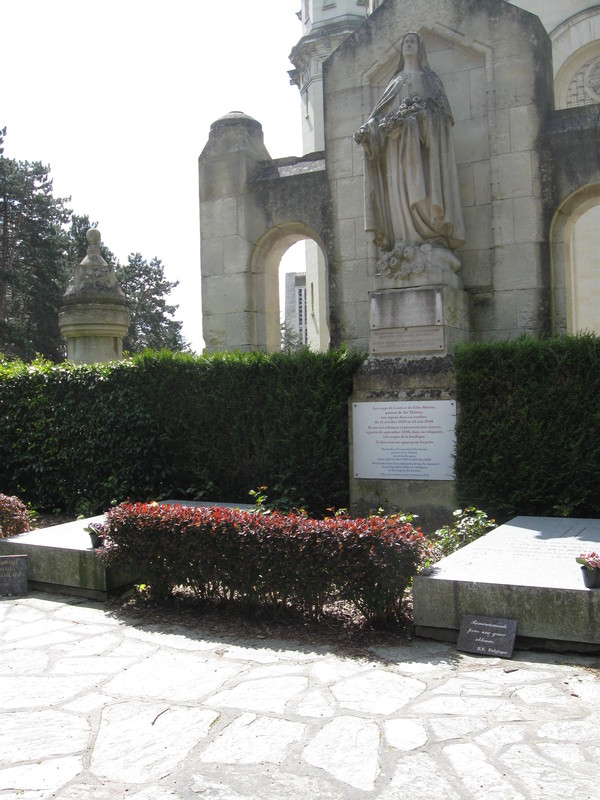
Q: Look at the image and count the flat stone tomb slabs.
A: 2